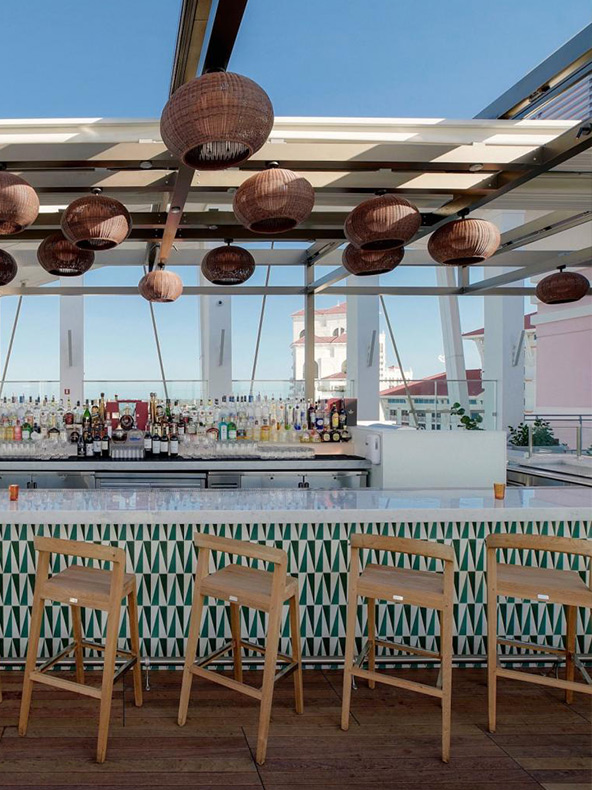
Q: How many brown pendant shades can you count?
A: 12